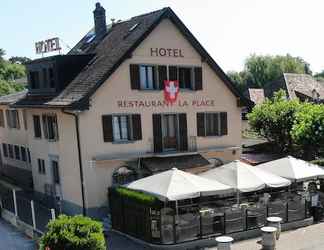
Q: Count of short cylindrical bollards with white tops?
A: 3